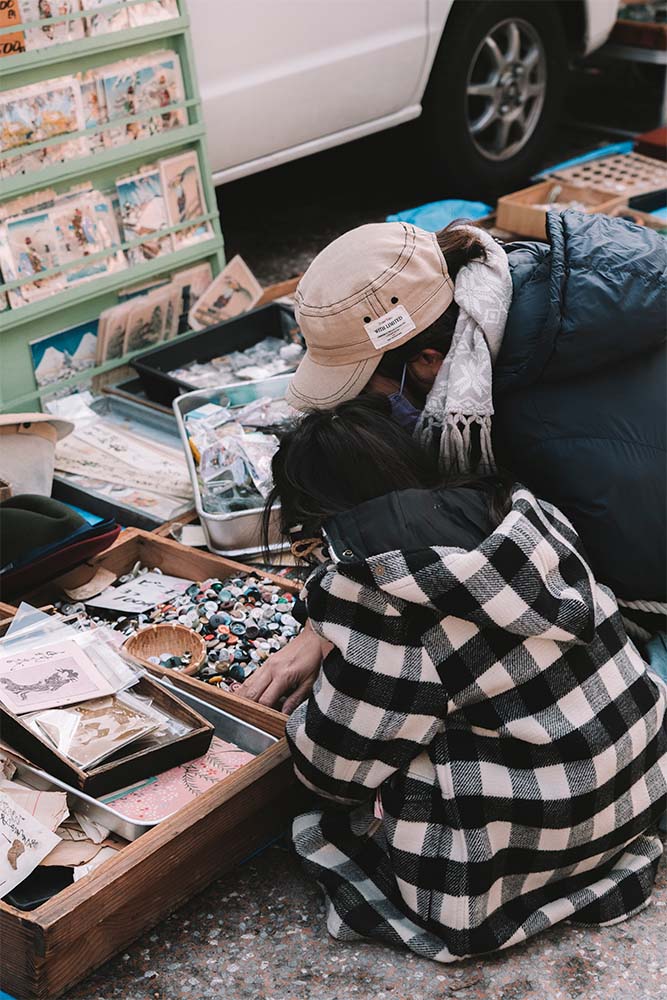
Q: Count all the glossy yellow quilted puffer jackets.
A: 0